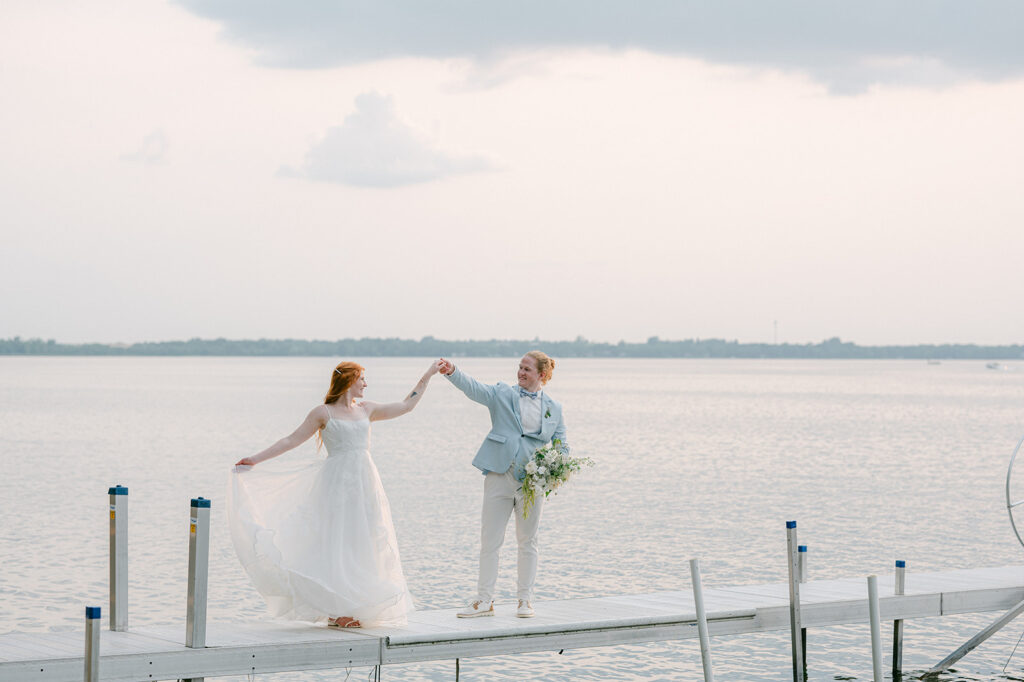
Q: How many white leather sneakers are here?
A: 2